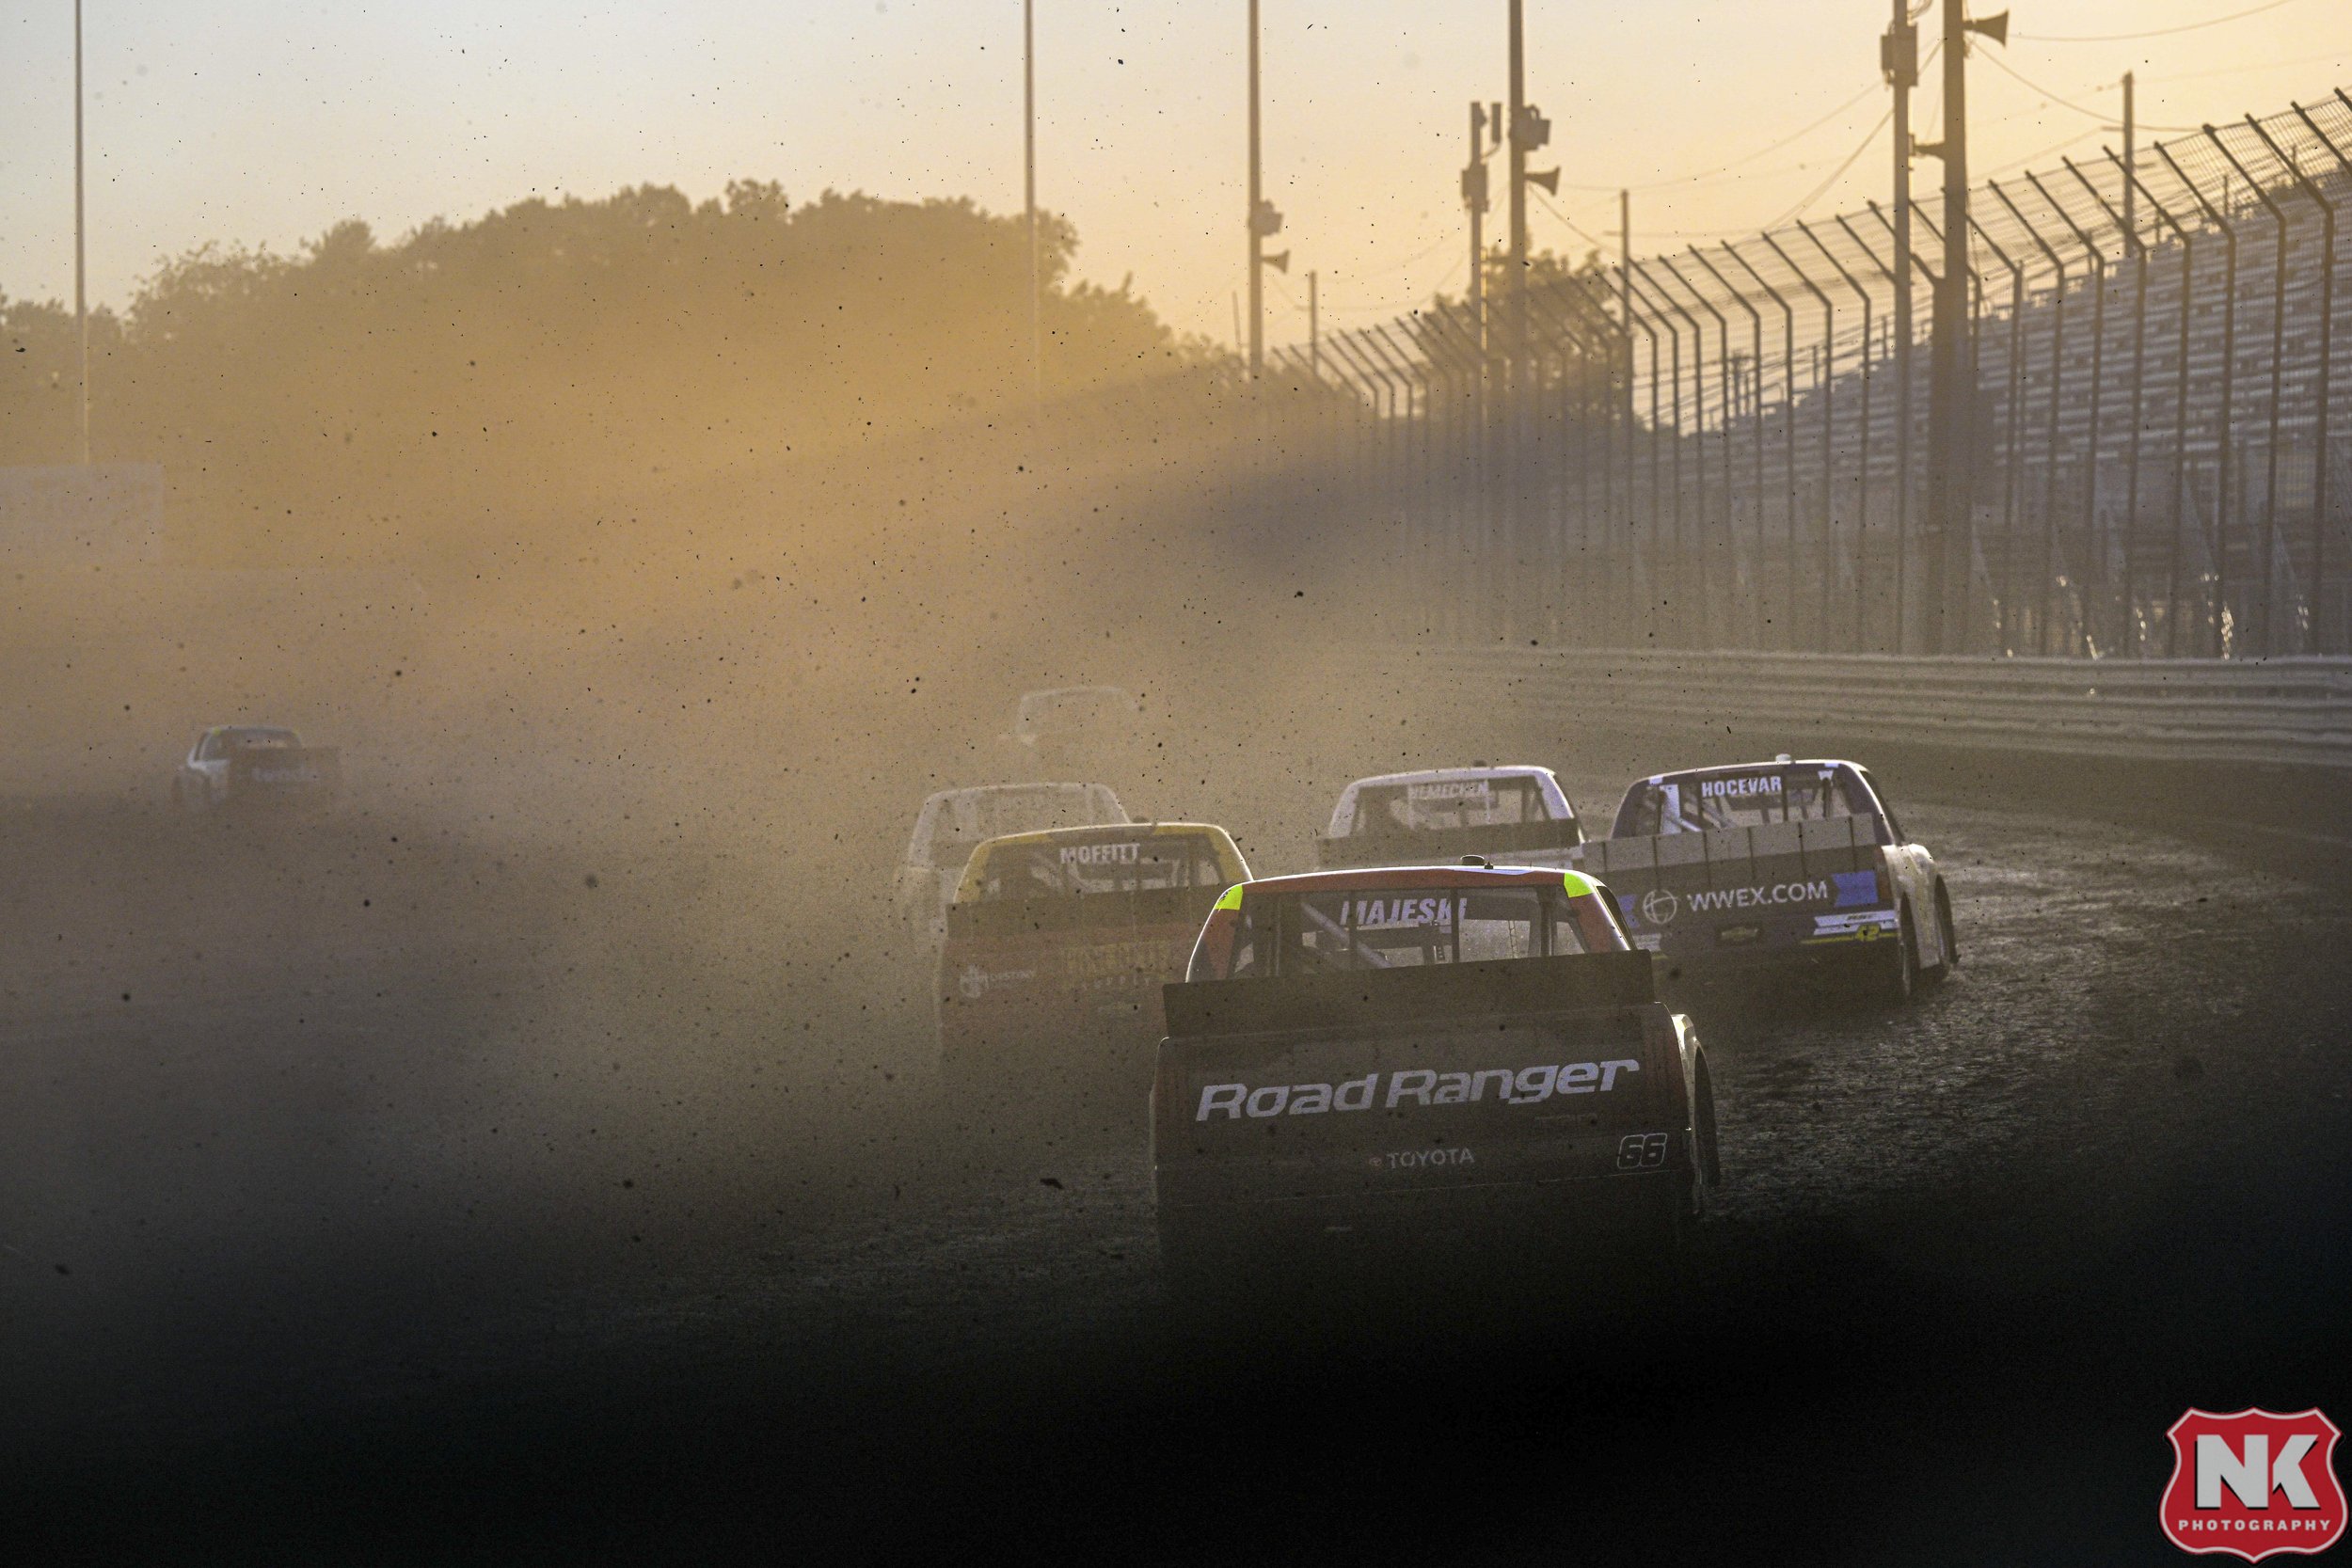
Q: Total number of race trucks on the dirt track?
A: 7